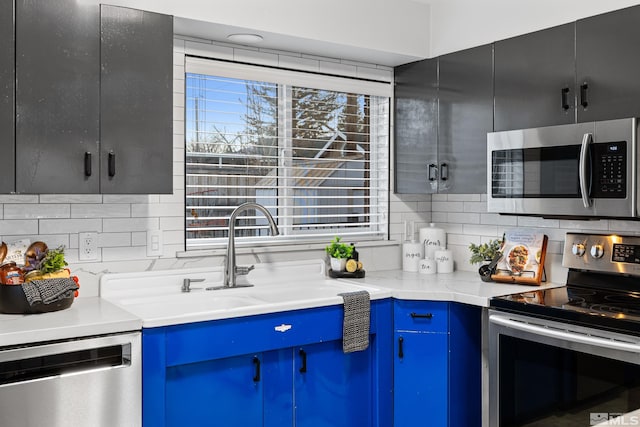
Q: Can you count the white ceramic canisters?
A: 4